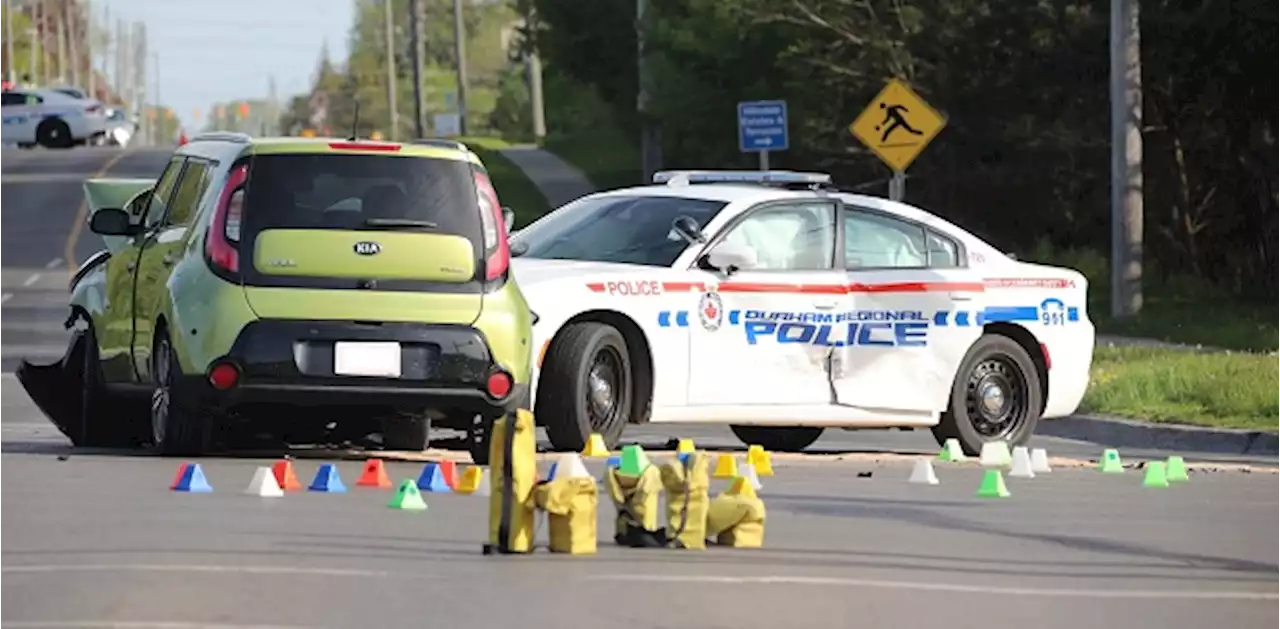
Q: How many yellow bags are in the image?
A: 5